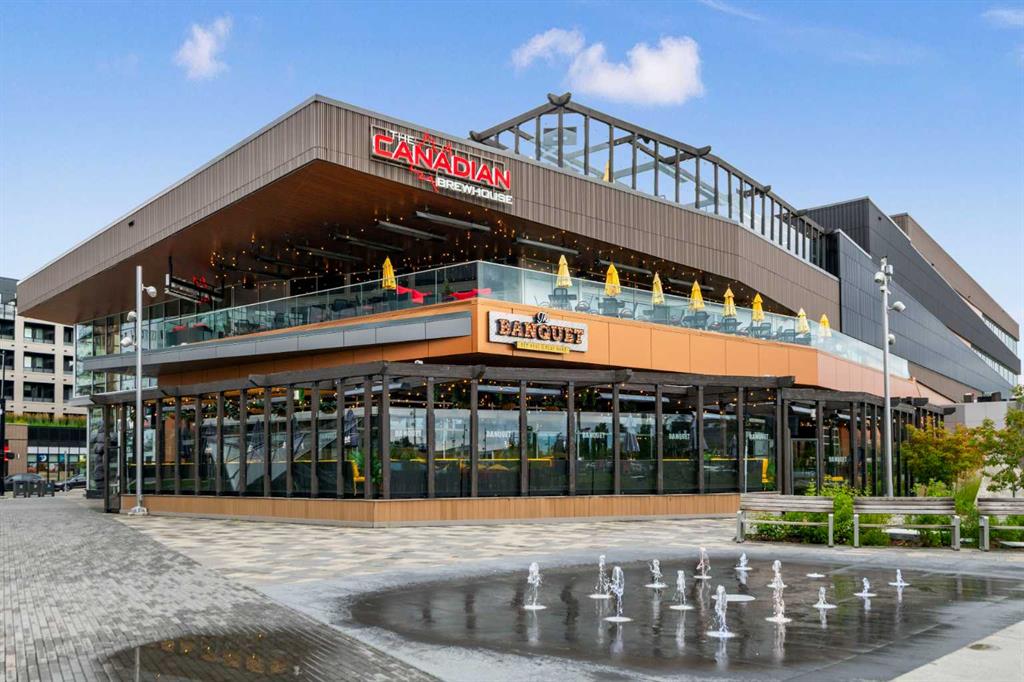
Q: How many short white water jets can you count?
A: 13